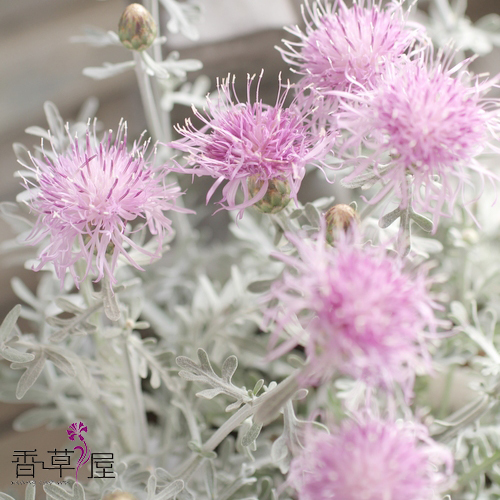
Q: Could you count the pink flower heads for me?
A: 6